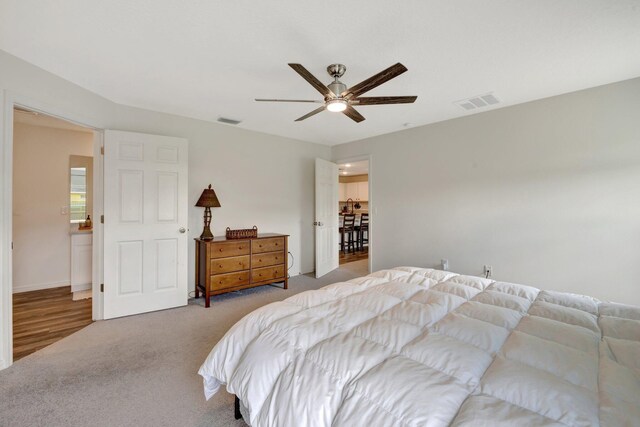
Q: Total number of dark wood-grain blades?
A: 6